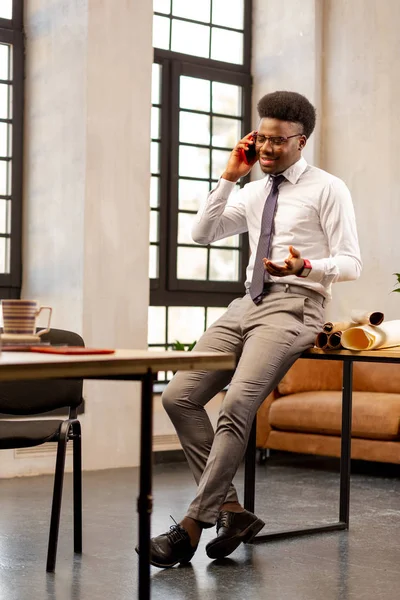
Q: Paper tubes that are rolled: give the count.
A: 5